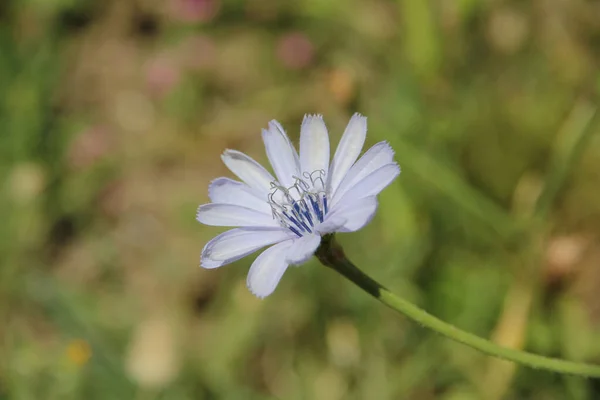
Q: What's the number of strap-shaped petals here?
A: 12